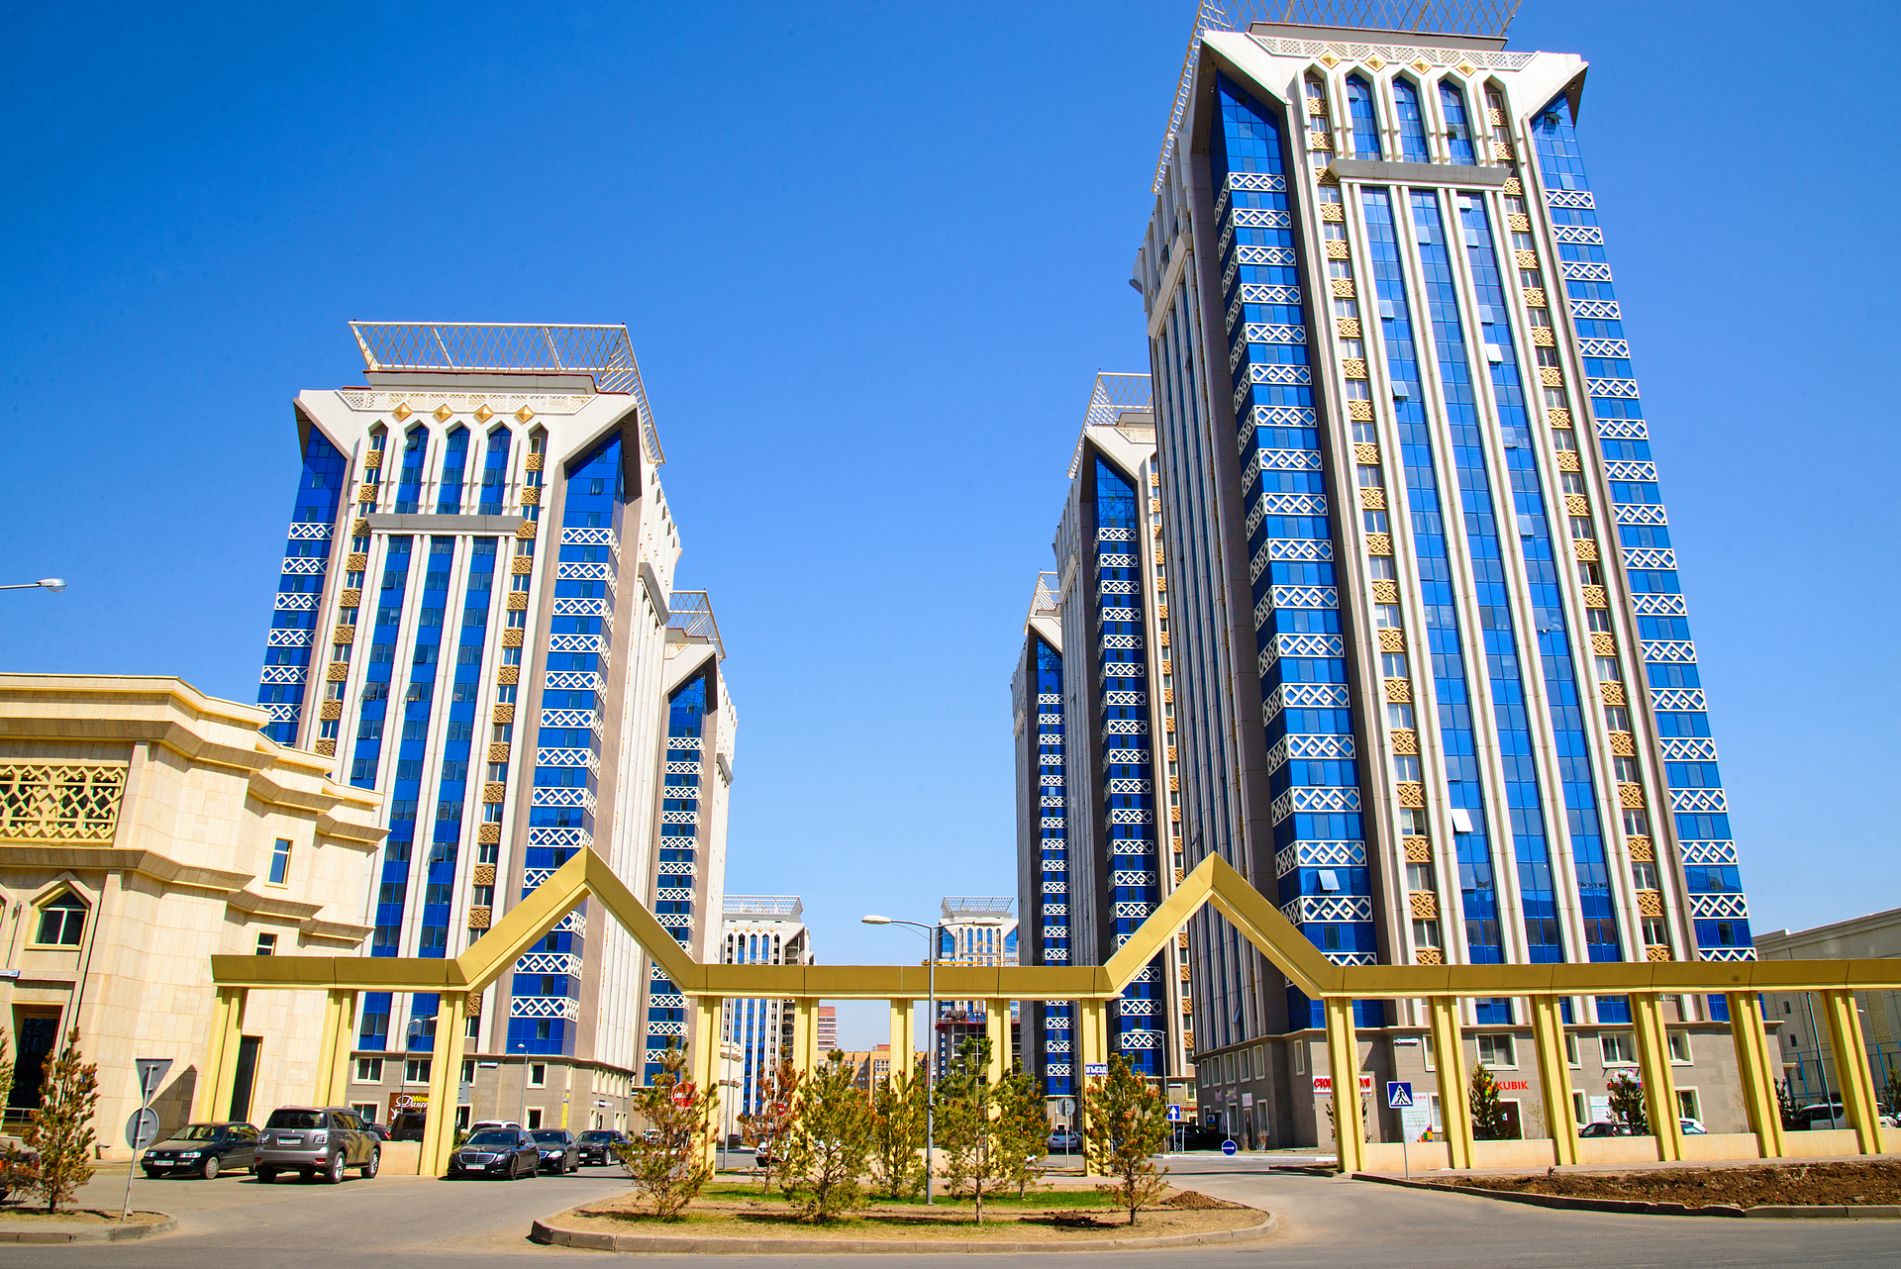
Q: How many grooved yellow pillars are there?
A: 14